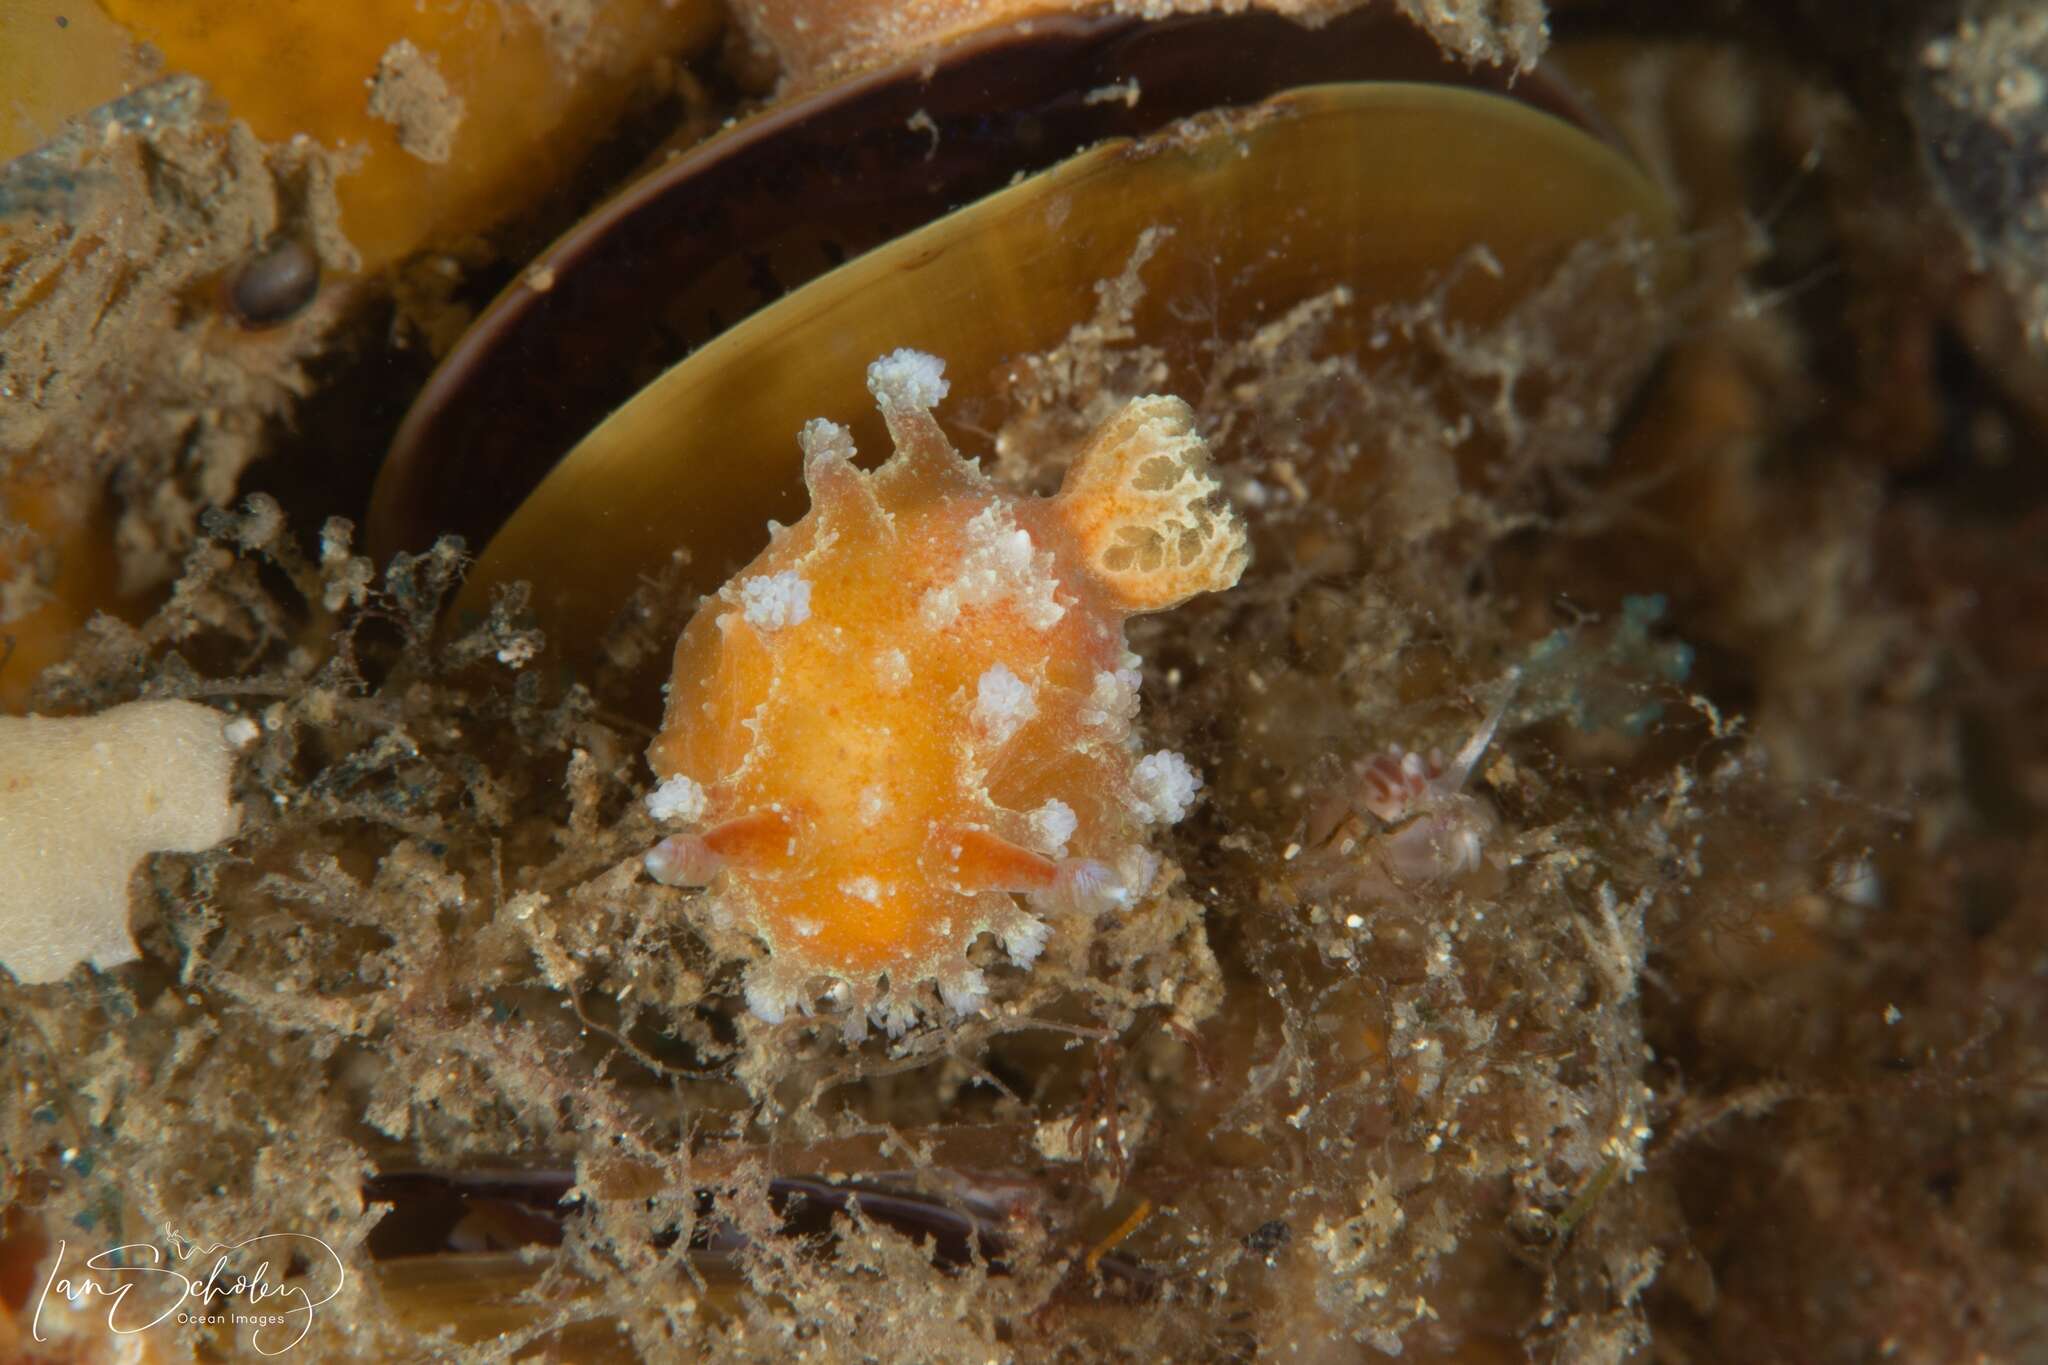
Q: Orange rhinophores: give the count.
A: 2